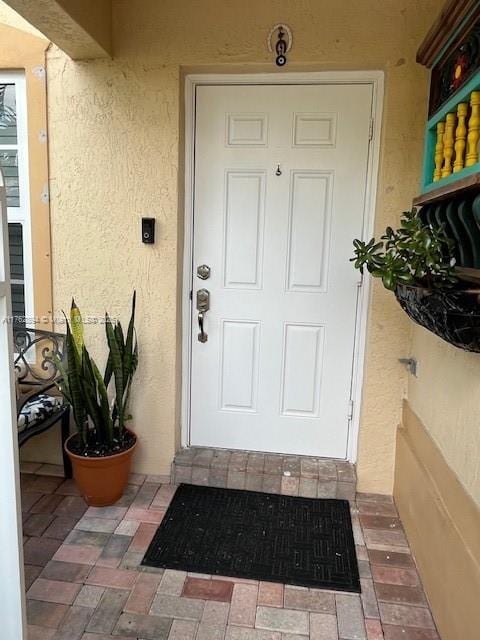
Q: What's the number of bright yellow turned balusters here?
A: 4